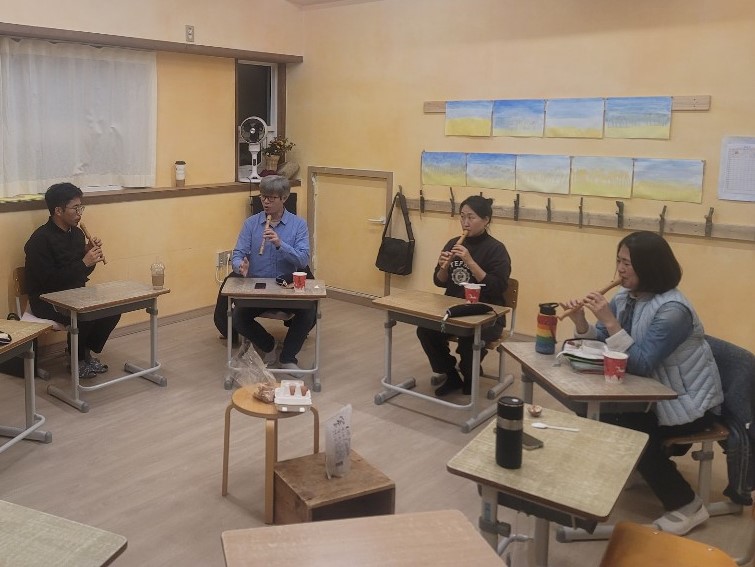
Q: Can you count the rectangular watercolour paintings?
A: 9